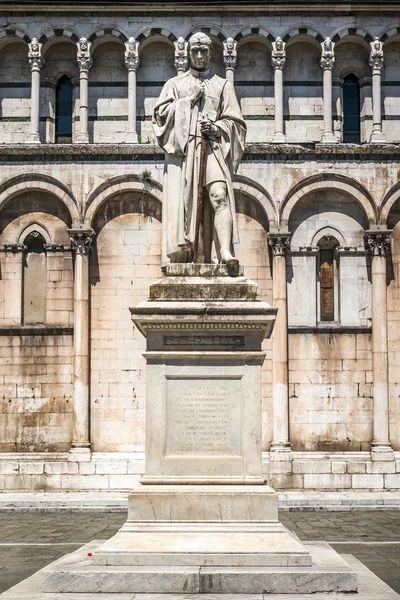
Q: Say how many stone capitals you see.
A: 11